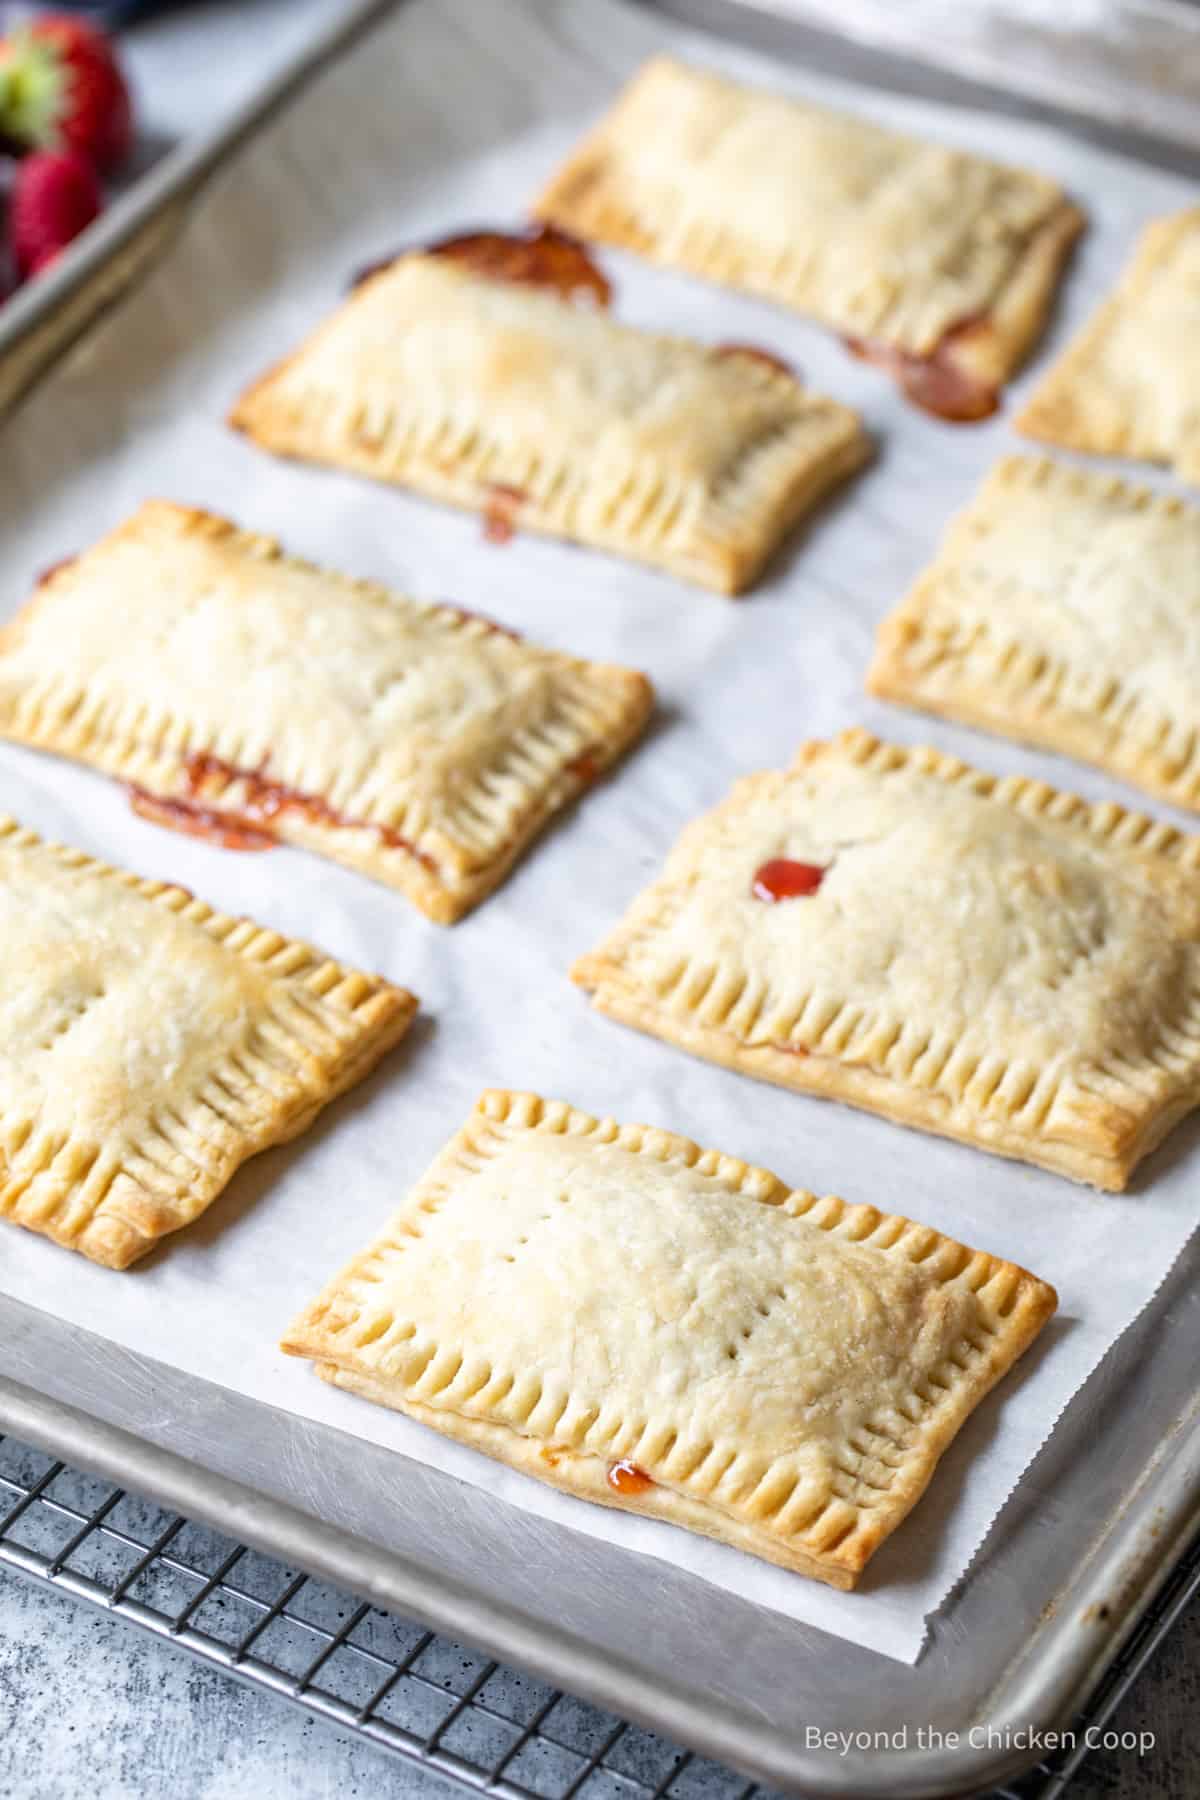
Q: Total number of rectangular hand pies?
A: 8